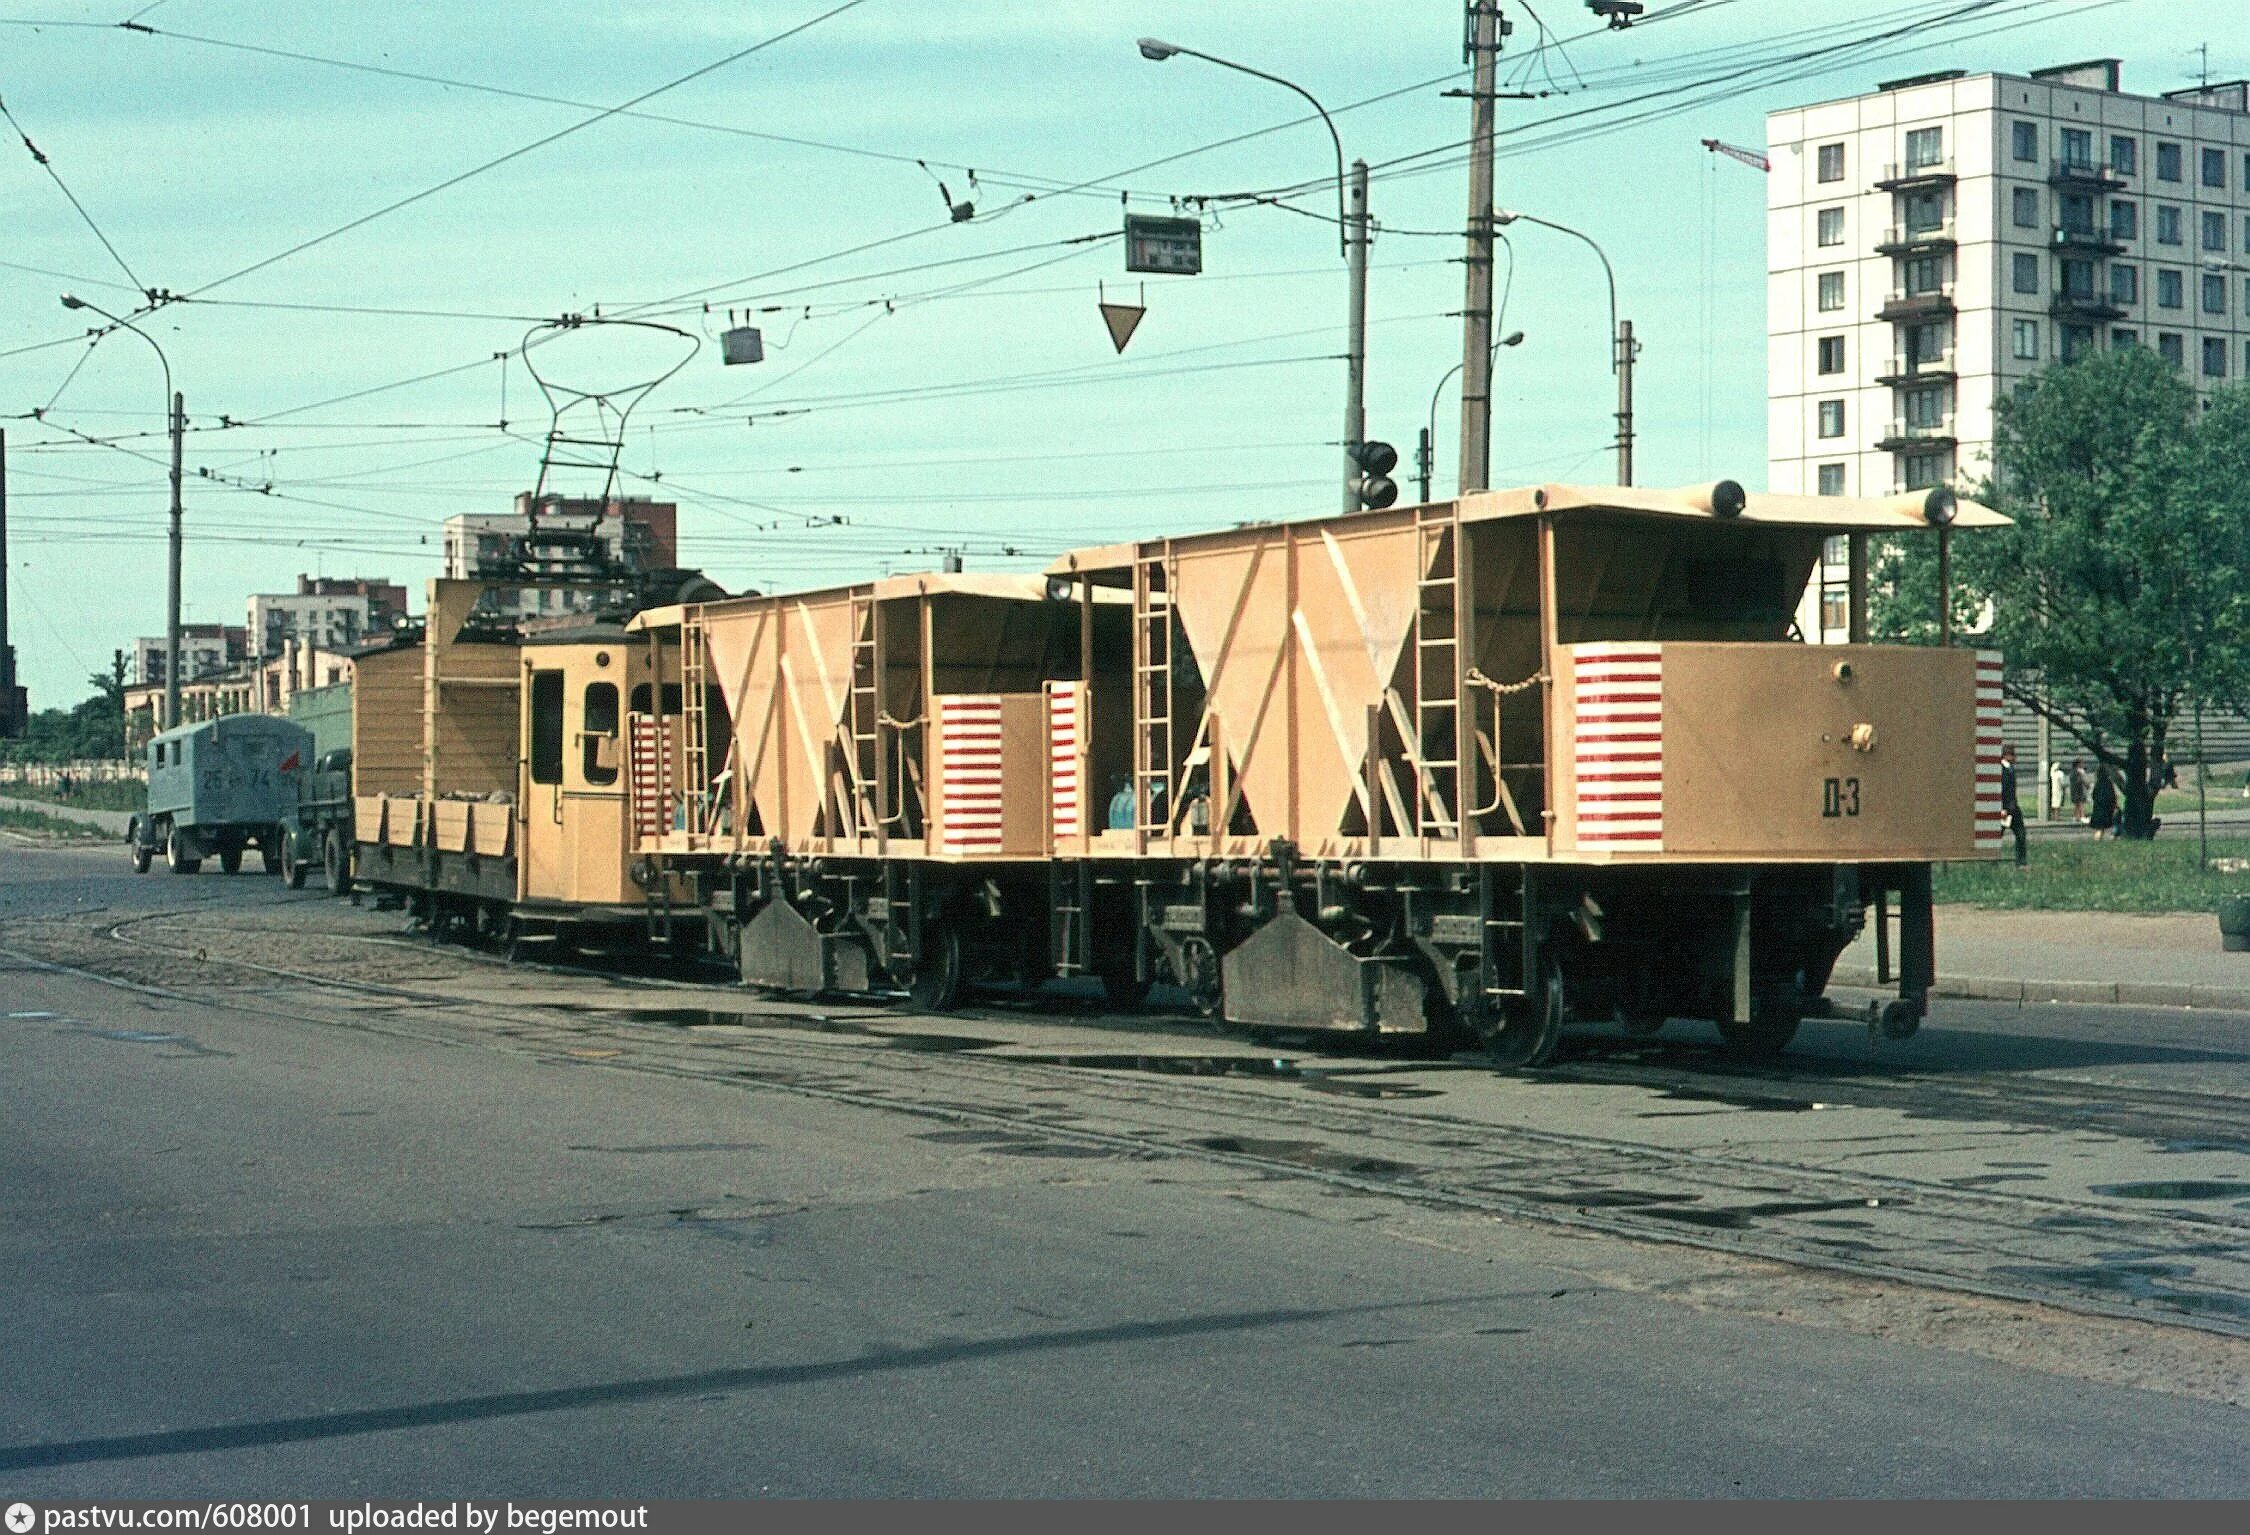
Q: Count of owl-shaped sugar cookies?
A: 0